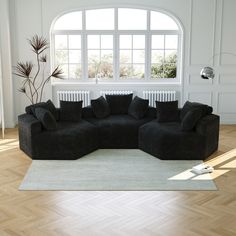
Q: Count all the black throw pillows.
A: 9